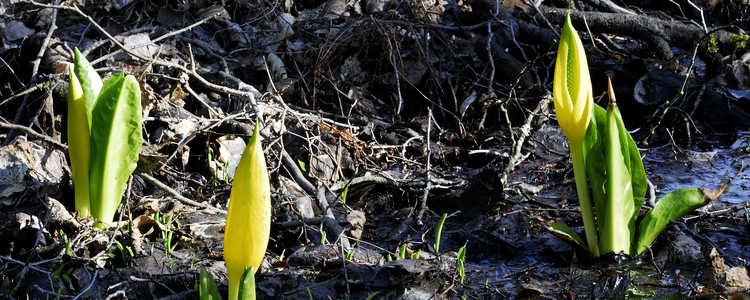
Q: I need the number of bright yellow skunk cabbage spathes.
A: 3